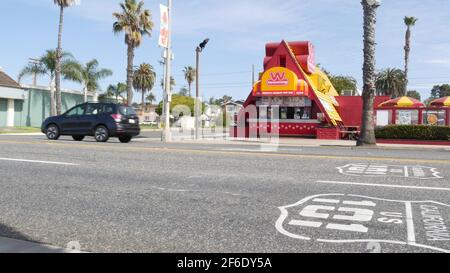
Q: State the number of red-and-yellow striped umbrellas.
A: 2